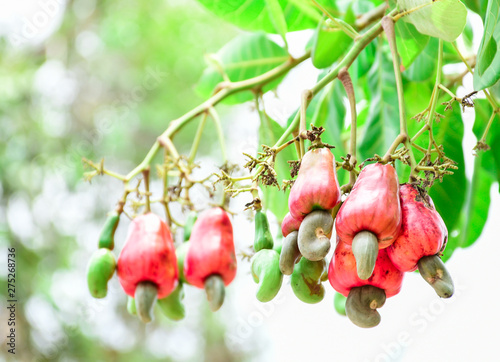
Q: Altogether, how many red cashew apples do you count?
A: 7